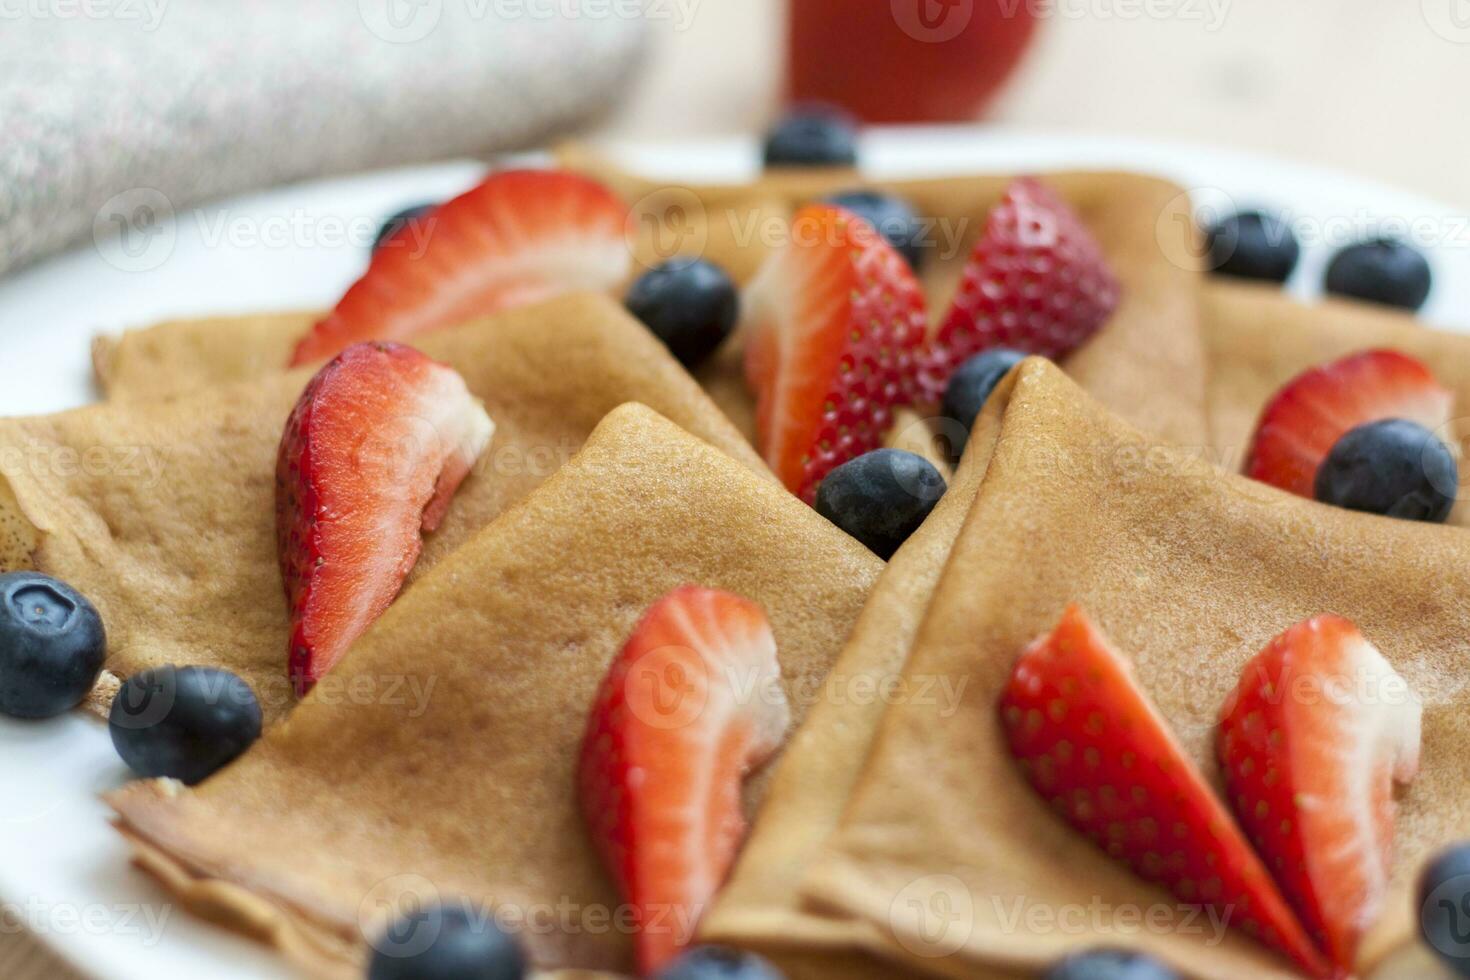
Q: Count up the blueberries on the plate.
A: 15